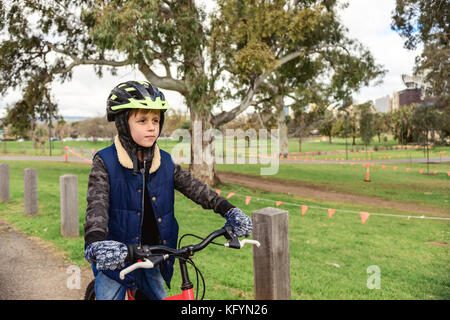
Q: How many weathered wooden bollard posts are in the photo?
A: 4